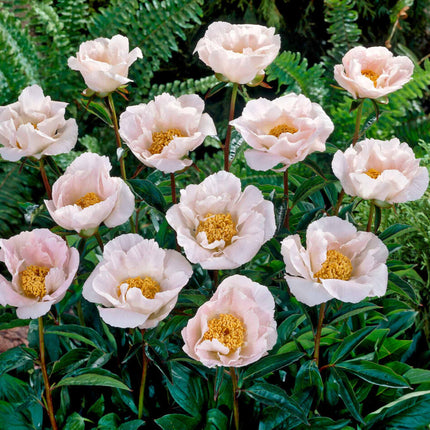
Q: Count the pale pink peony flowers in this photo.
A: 13